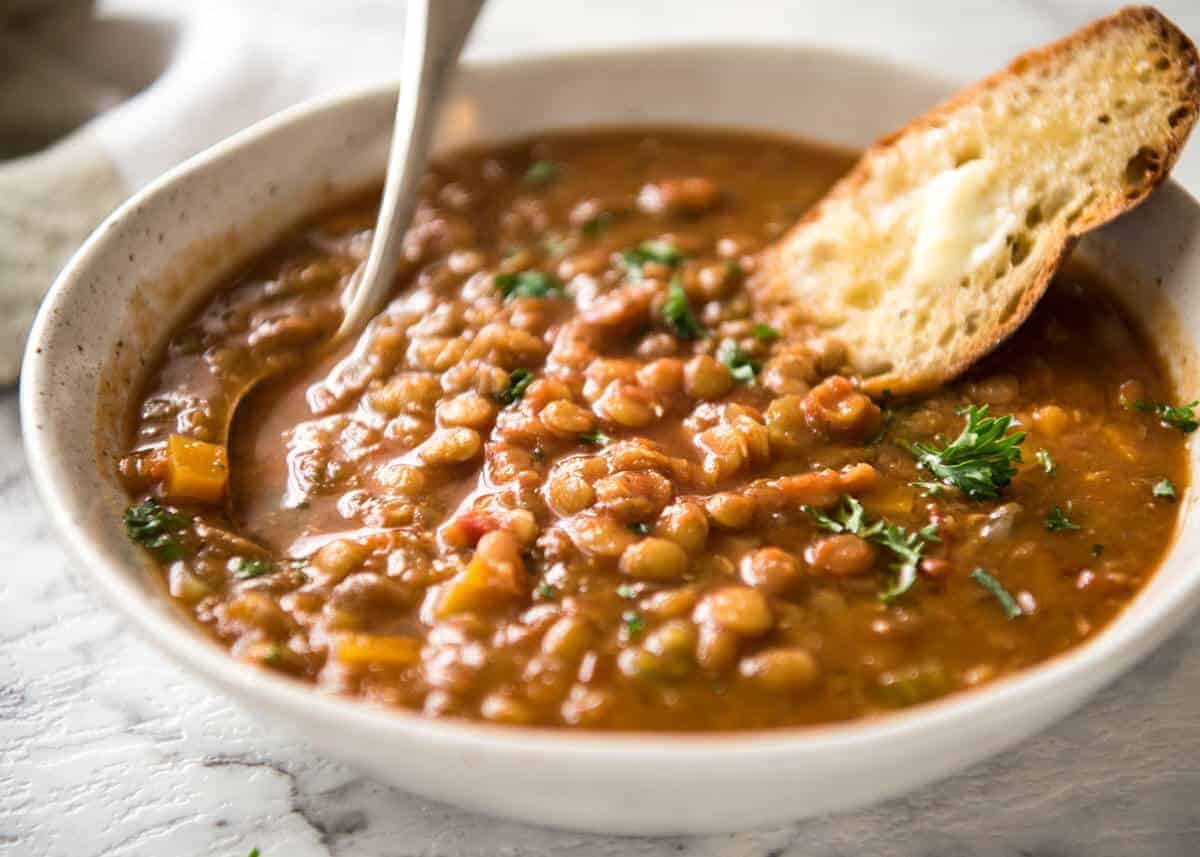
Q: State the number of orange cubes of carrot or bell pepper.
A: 3